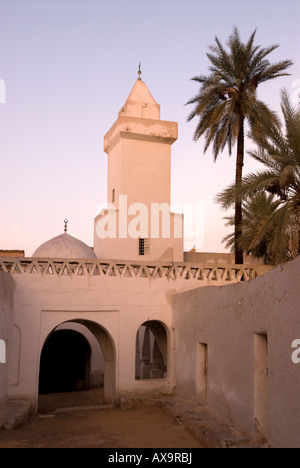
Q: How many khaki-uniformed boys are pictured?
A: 0